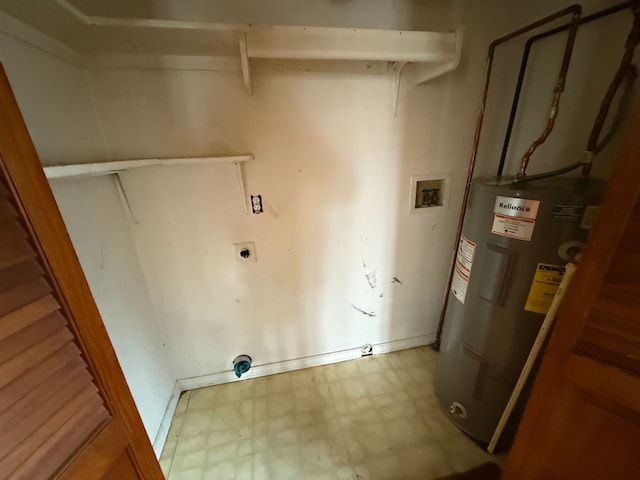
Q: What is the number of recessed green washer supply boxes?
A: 0